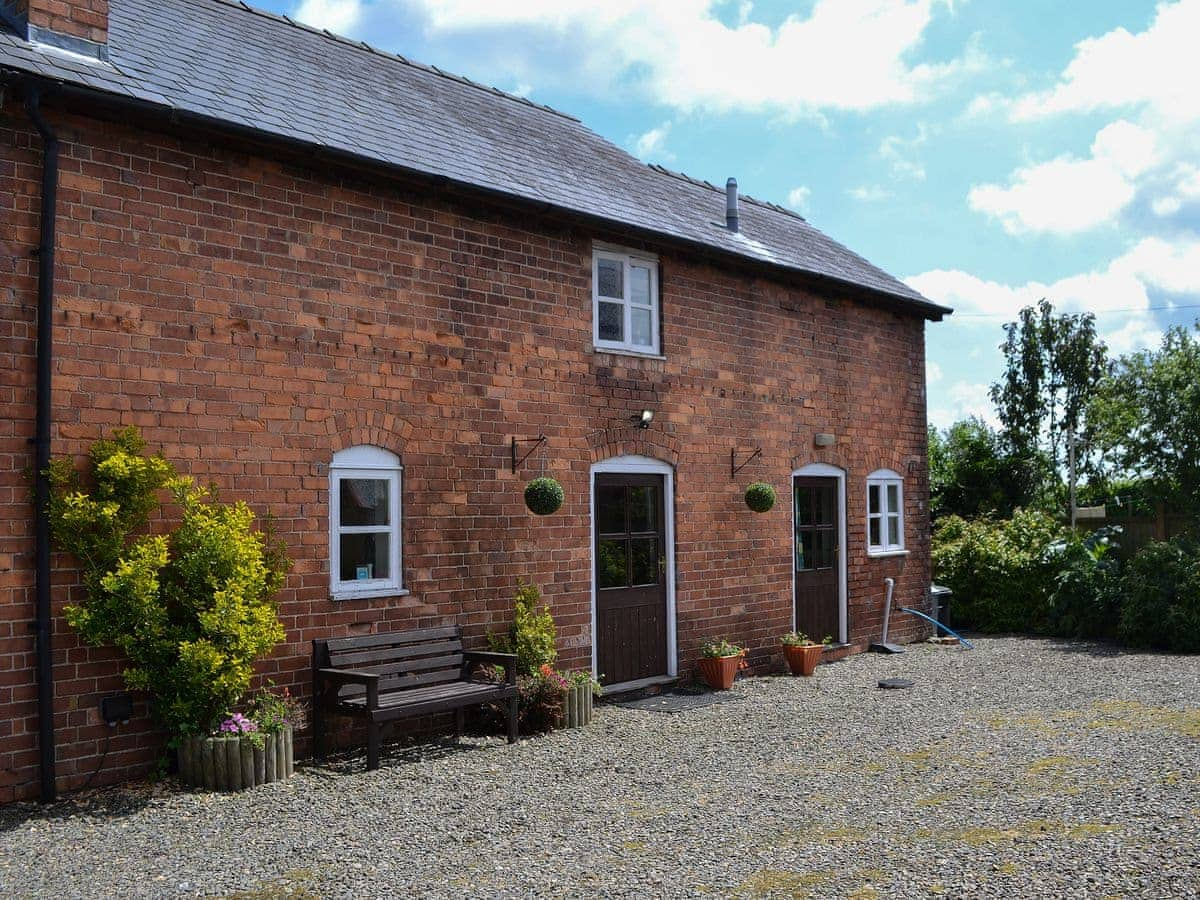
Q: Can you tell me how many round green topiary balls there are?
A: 2